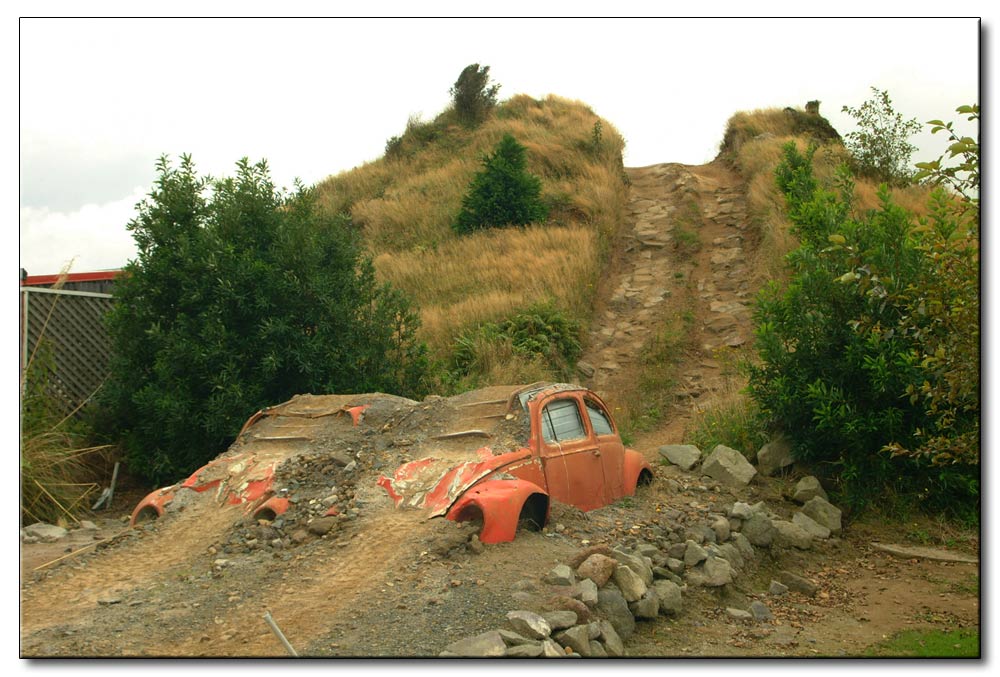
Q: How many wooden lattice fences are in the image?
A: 1